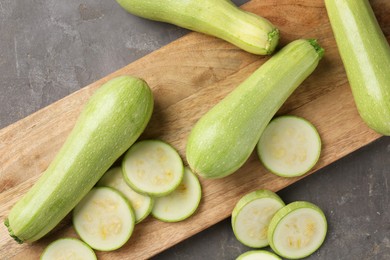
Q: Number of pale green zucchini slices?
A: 9